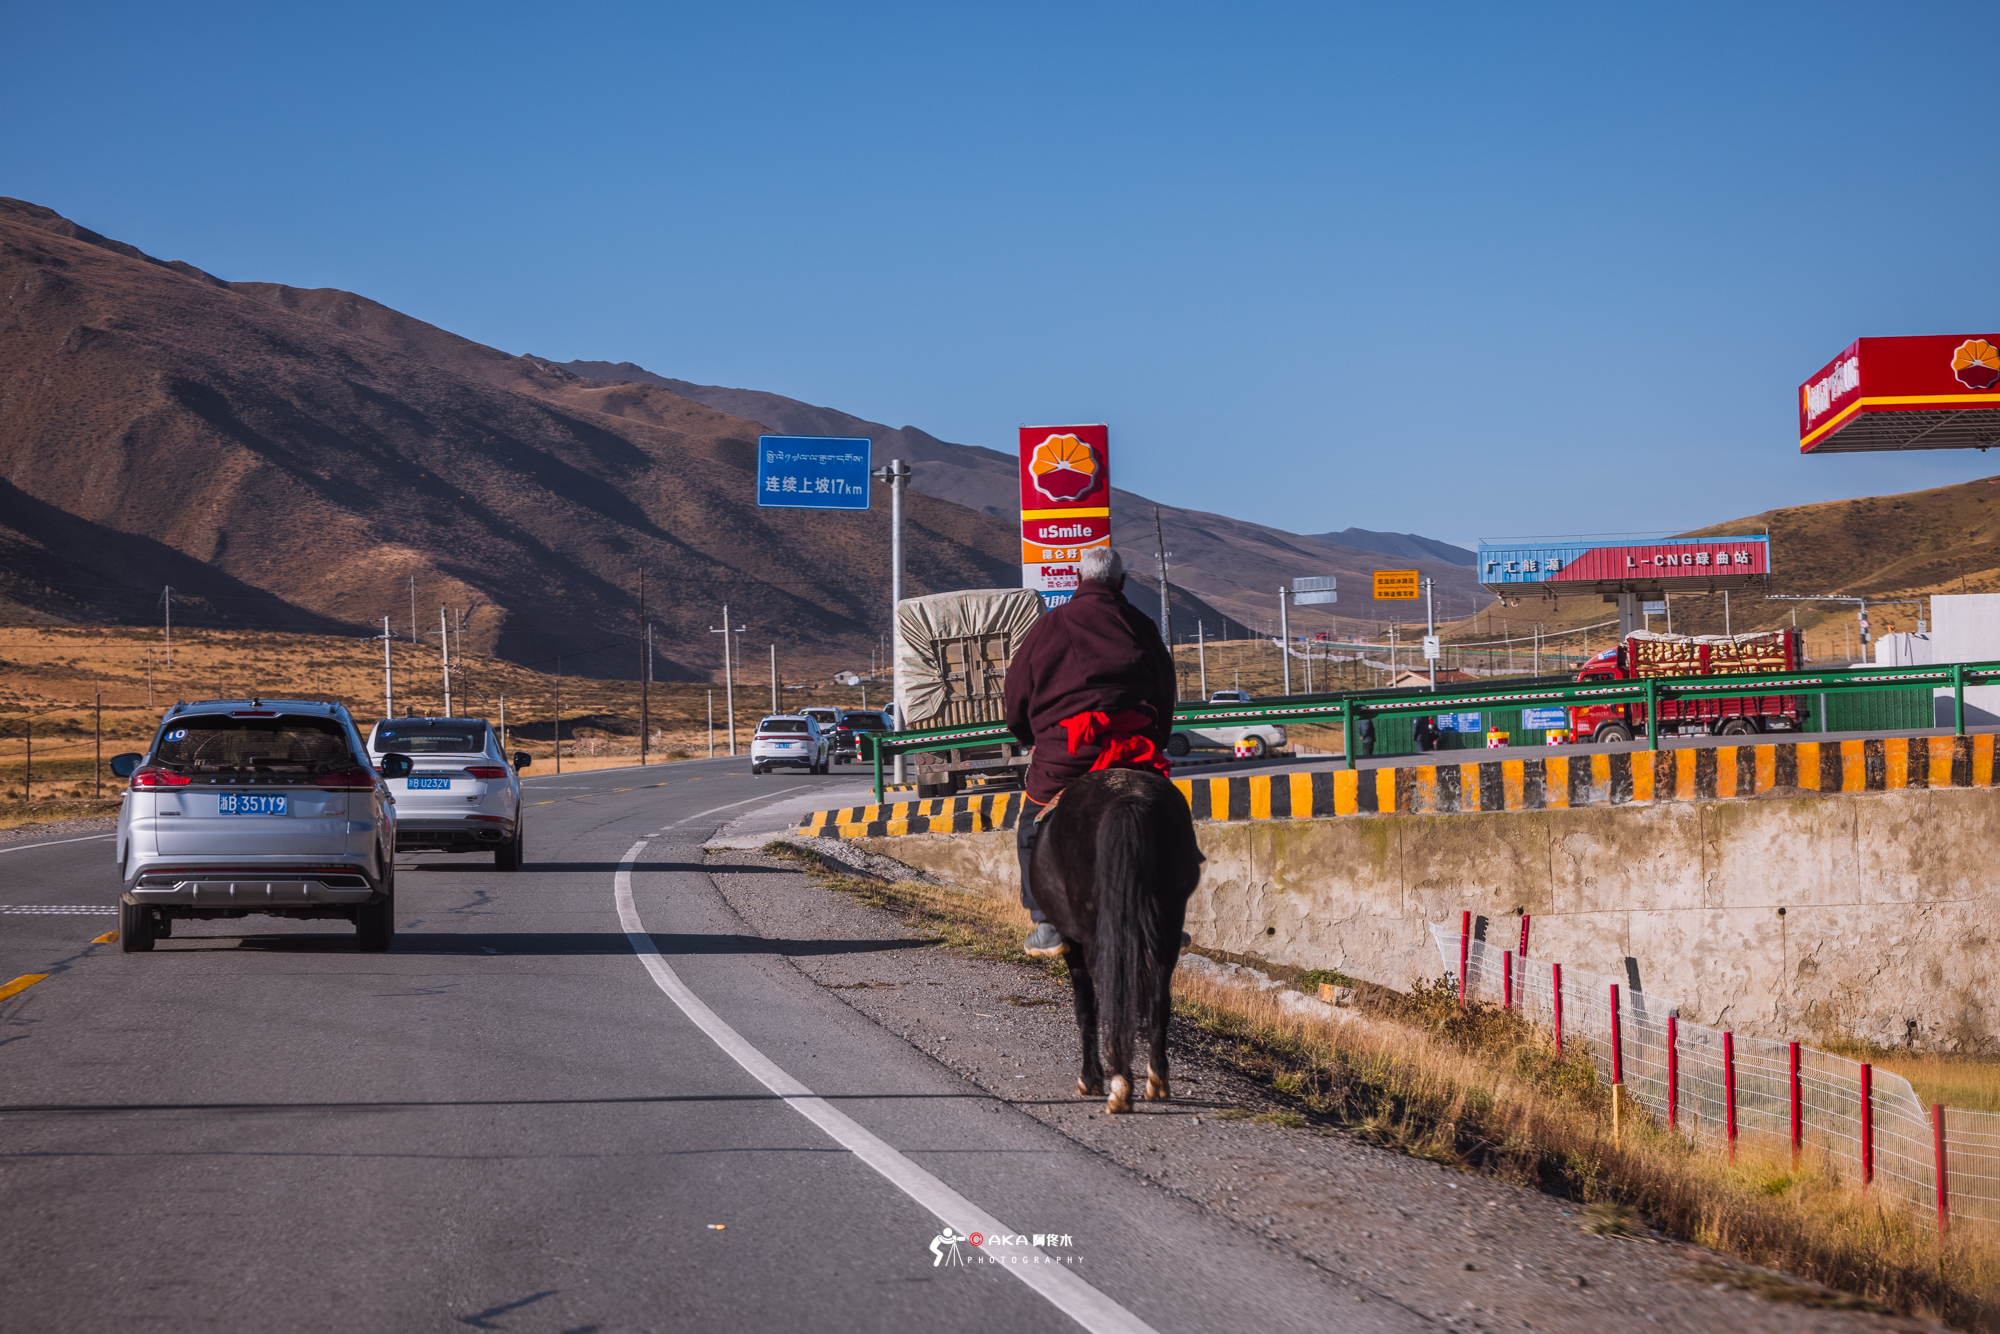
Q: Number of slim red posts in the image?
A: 10